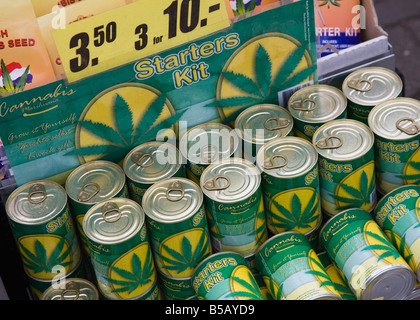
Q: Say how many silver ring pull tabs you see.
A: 14